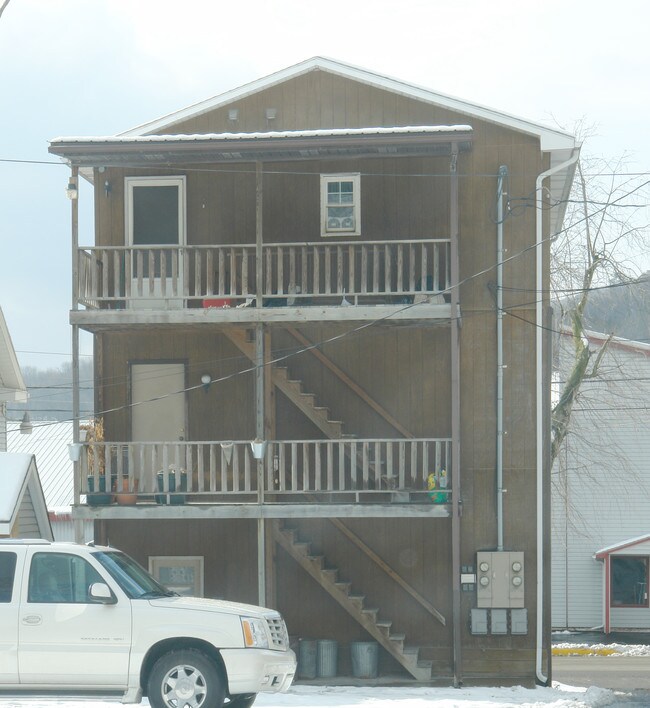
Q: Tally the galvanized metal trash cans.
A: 3